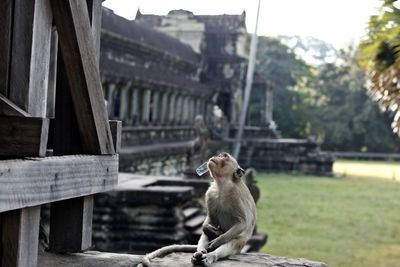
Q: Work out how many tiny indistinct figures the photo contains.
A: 2